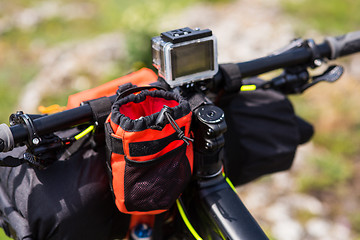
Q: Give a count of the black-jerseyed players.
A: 0